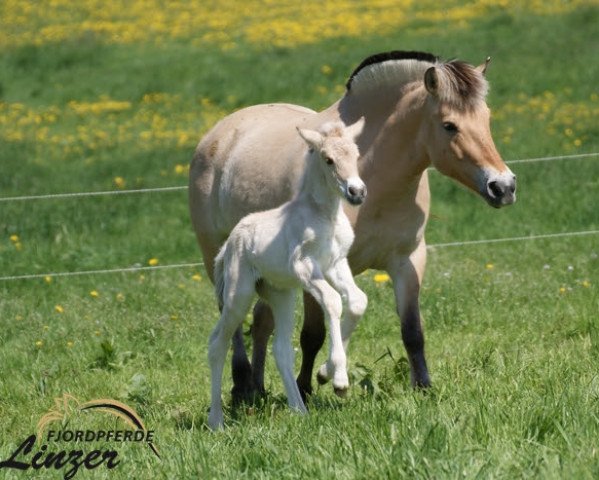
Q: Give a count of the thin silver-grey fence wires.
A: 2